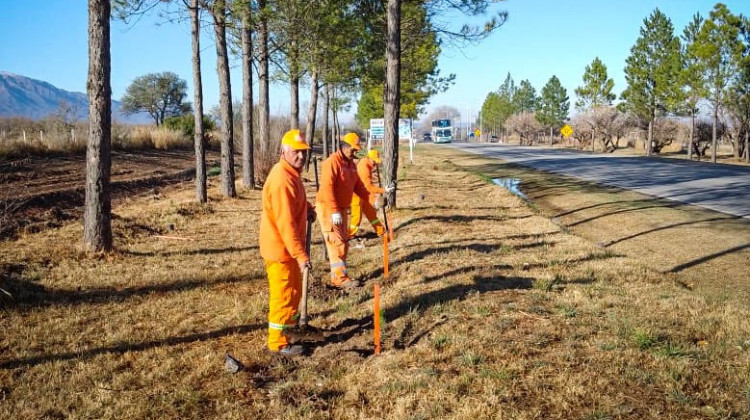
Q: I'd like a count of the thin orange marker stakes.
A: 3